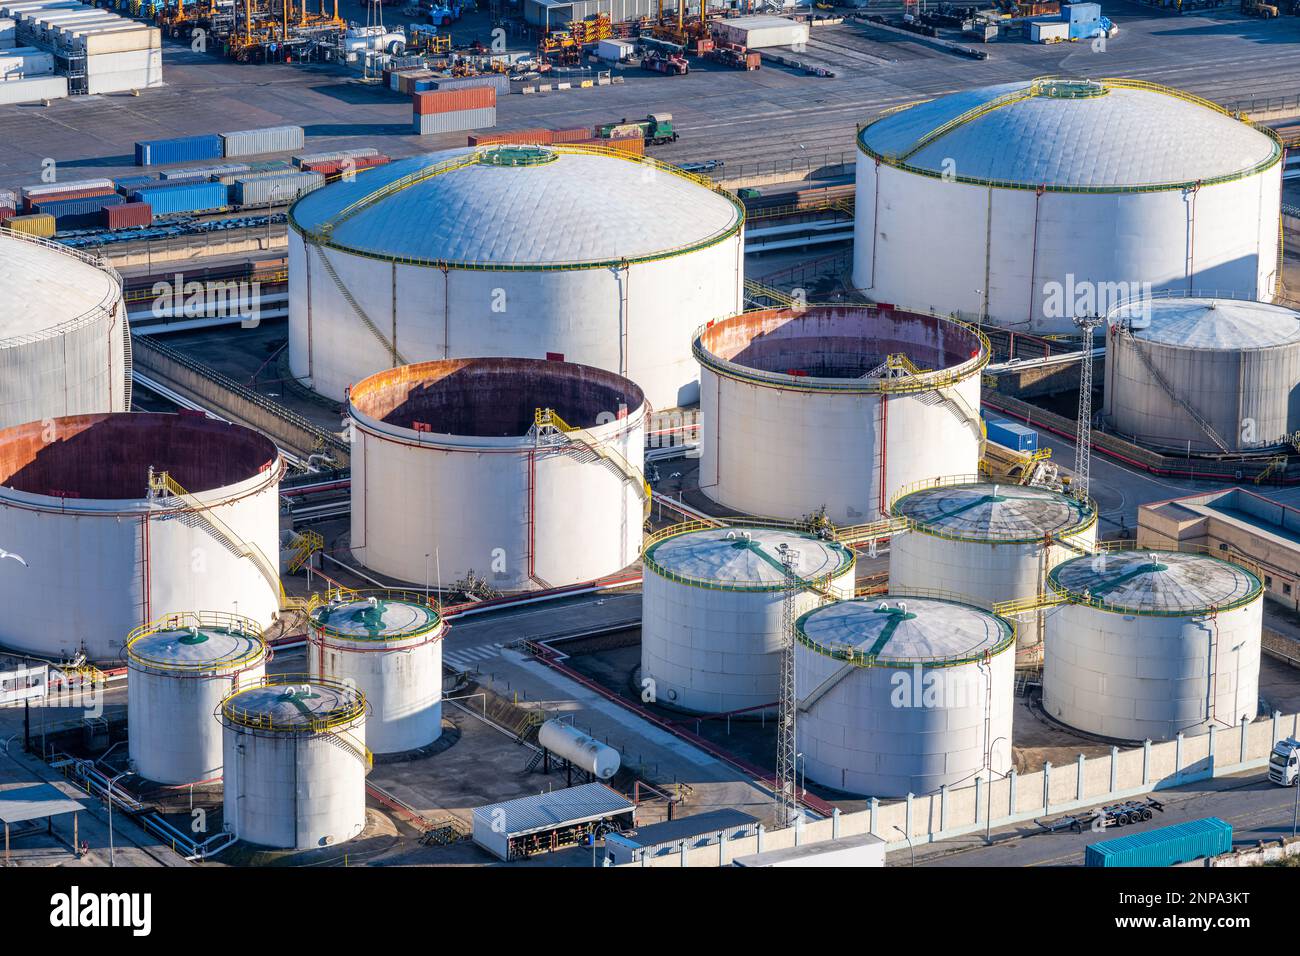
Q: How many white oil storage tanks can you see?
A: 14